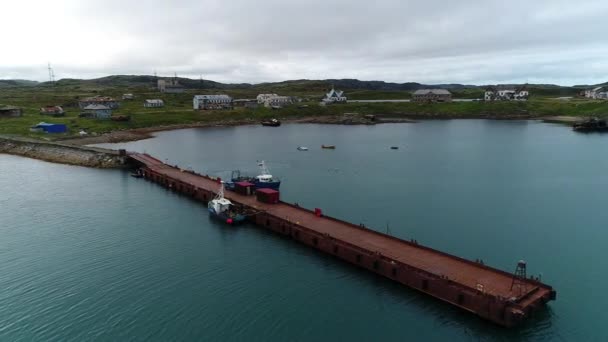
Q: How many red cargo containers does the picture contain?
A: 2